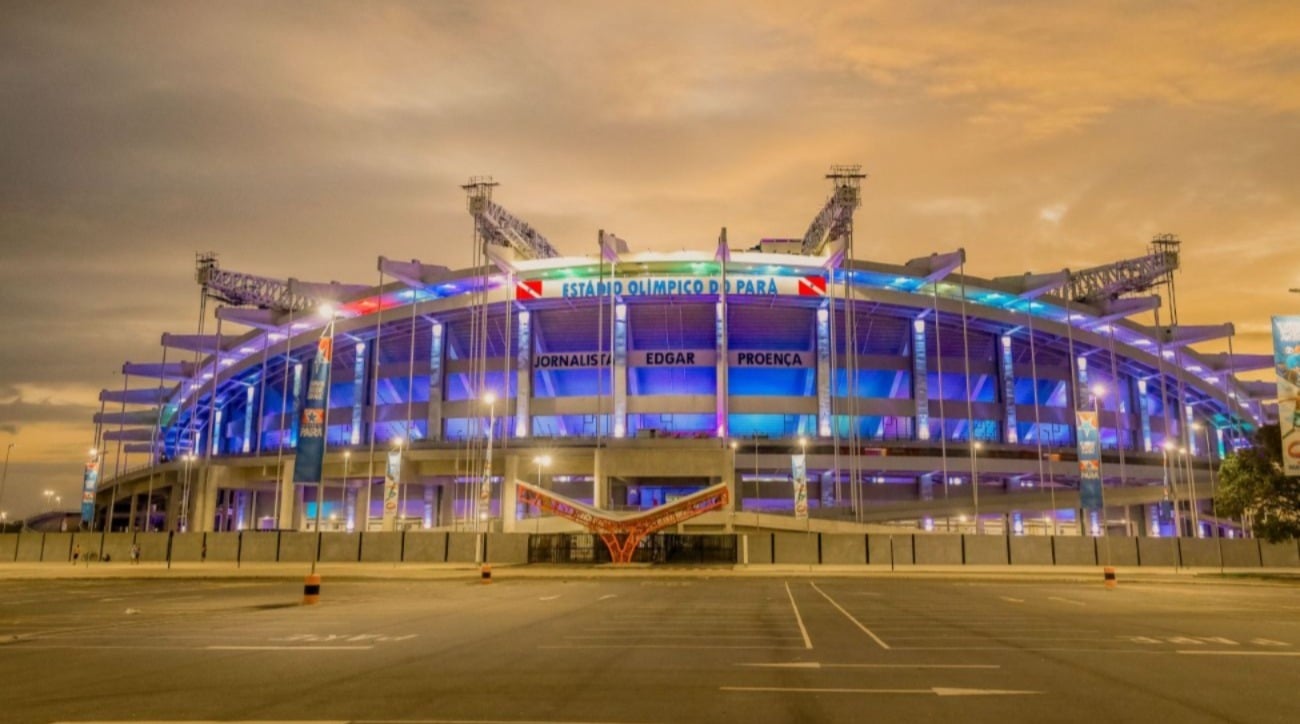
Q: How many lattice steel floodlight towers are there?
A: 4